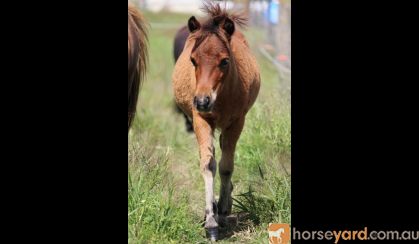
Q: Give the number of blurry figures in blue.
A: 1